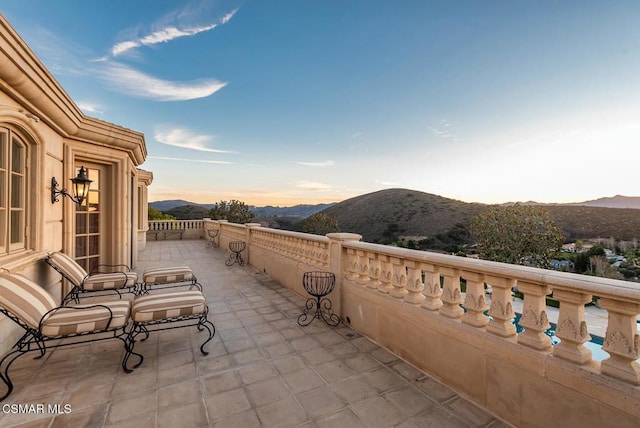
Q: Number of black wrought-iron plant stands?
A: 3